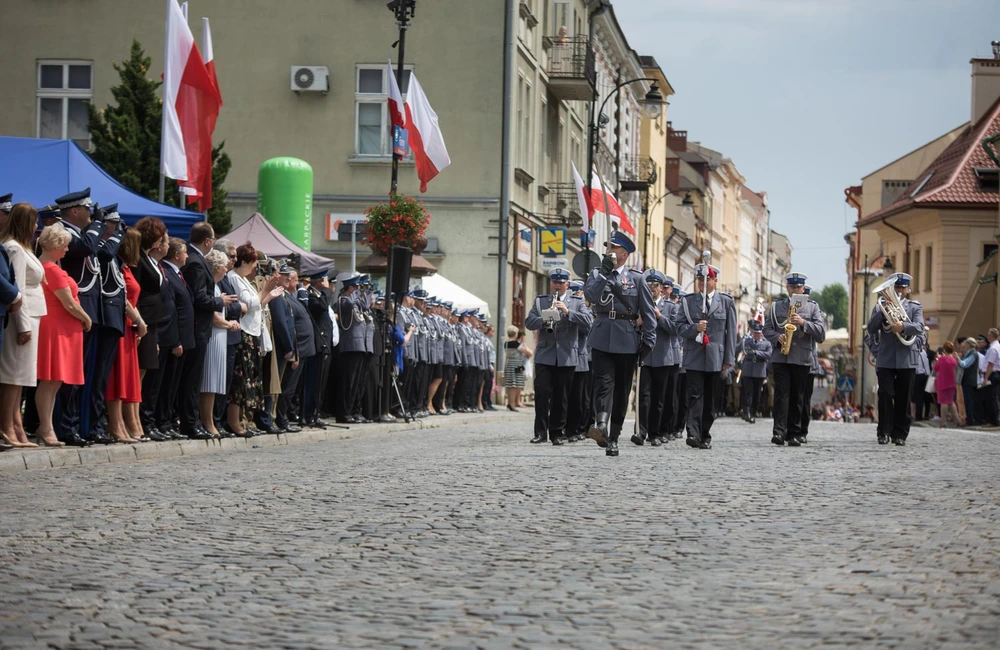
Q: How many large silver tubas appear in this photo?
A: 1